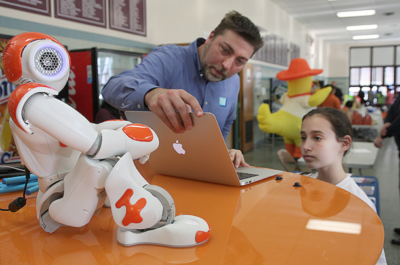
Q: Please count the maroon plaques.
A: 3